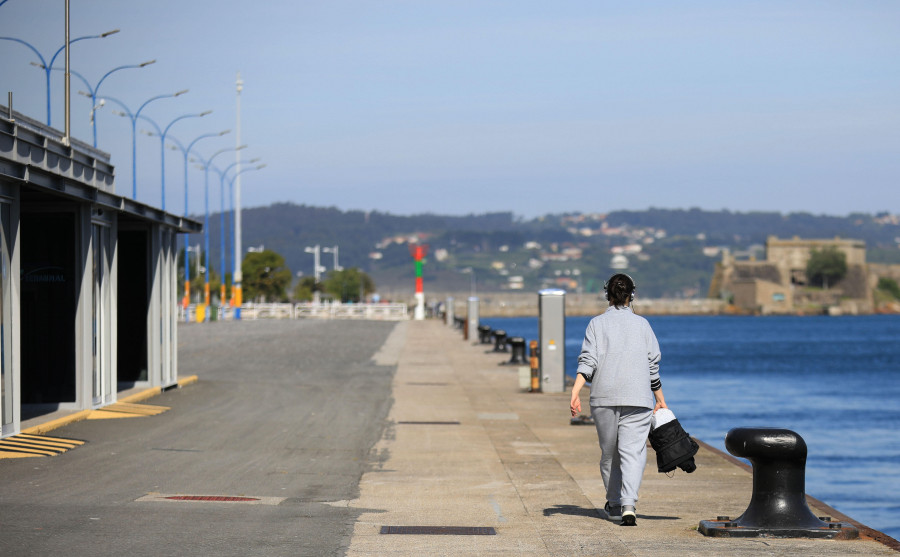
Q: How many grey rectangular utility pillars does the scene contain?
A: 3